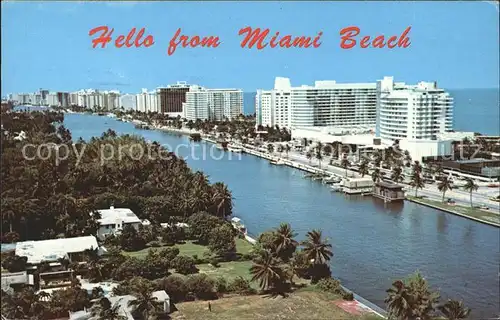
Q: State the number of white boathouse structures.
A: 1